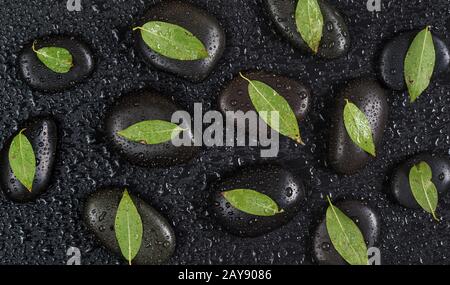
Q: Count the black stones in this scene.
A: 12